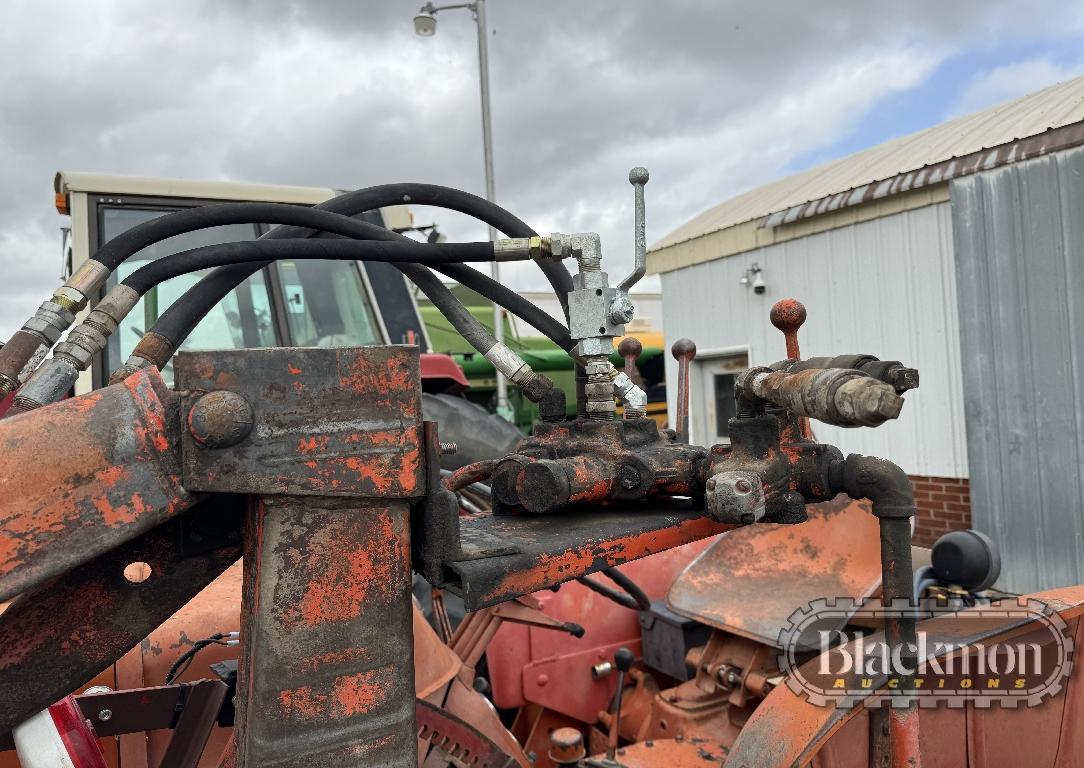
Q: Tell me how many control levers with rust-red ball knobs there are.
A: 3